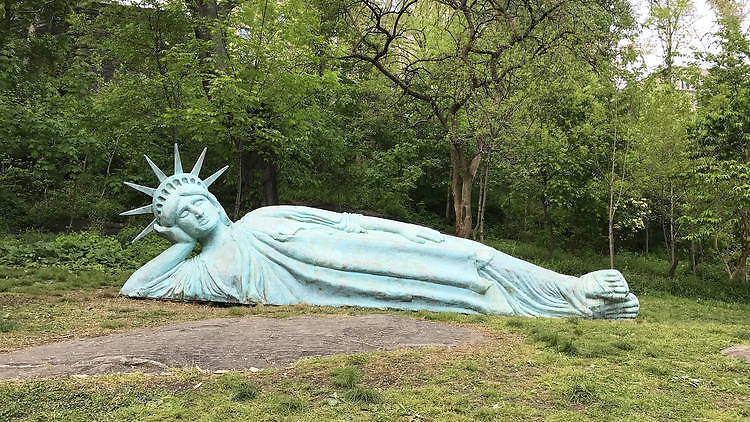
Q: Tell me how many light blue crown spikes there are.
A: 7